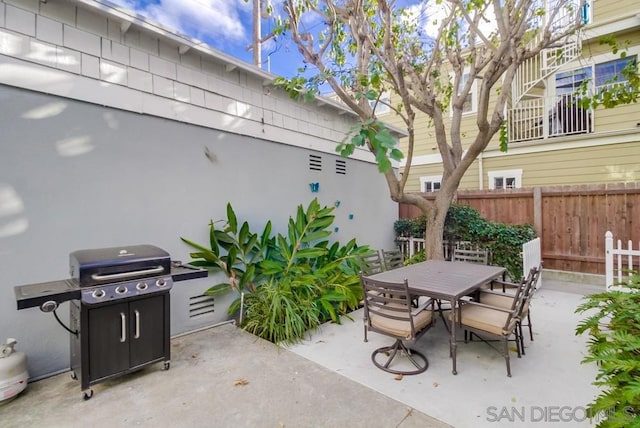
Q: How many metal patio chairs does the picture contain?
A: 6